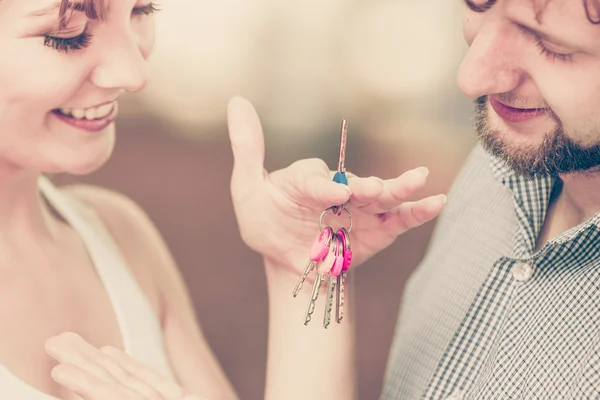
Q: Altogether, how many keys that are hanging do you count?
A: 4